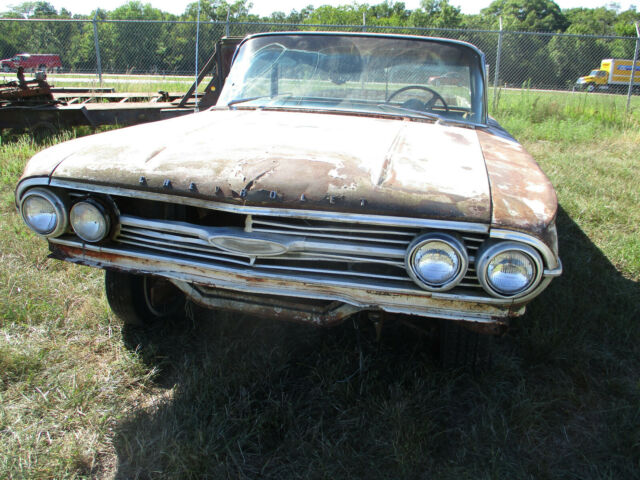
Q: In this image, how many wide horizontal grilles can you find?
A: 1